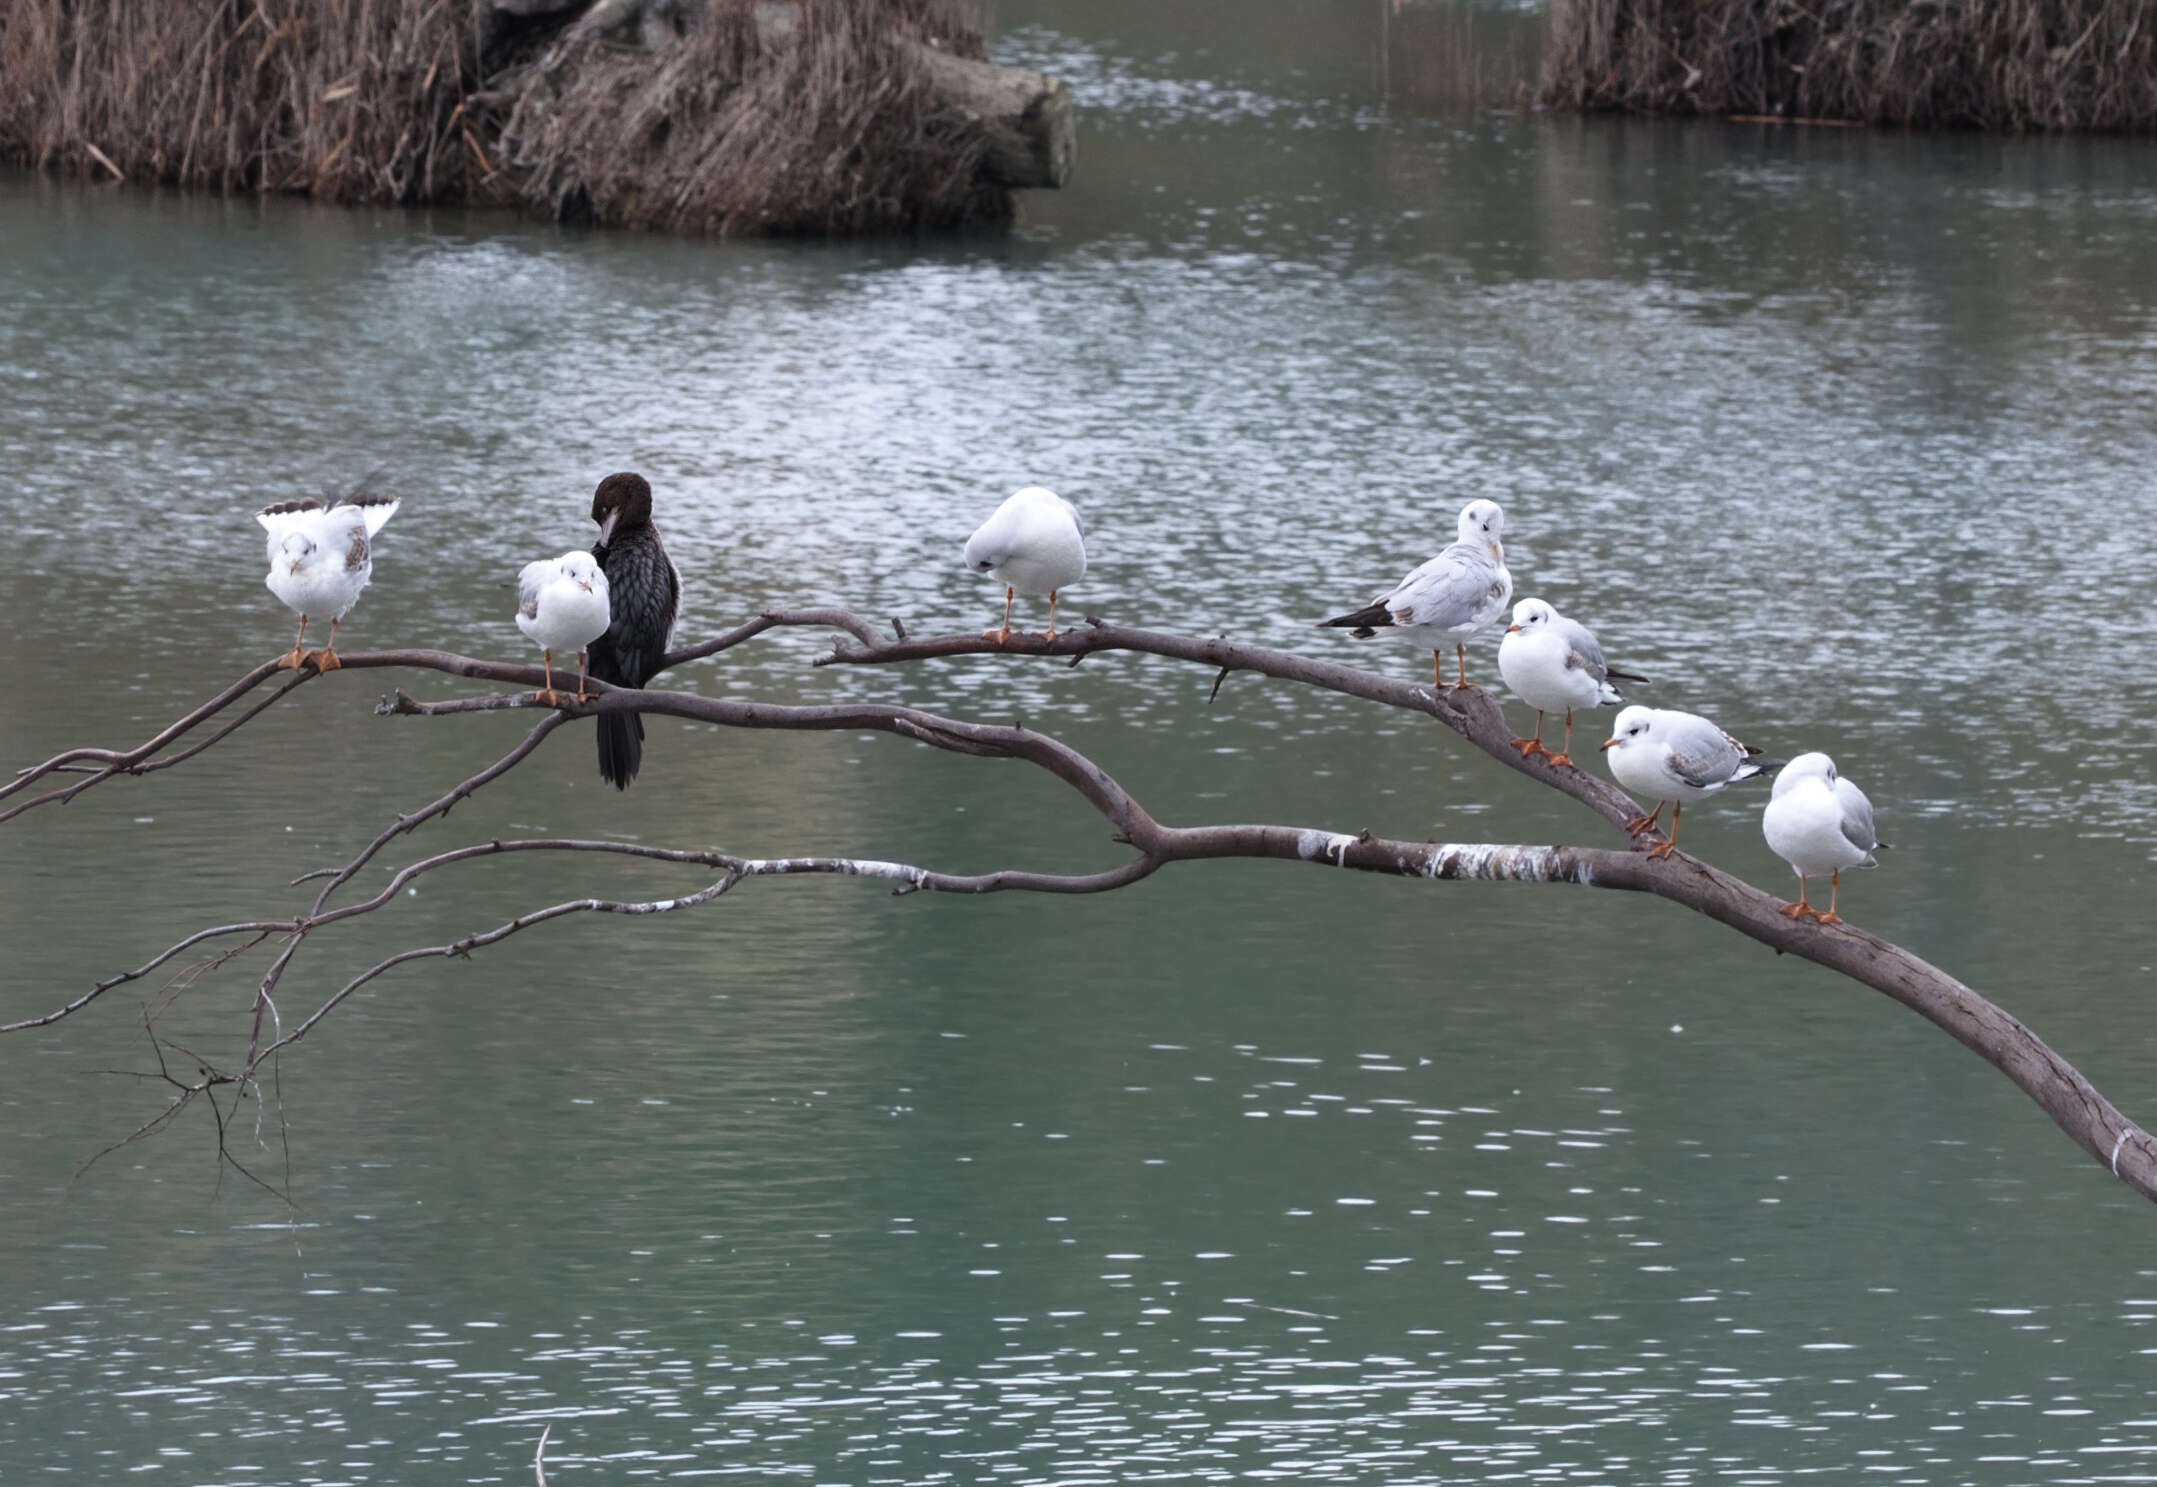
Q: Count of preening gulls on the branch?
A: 3